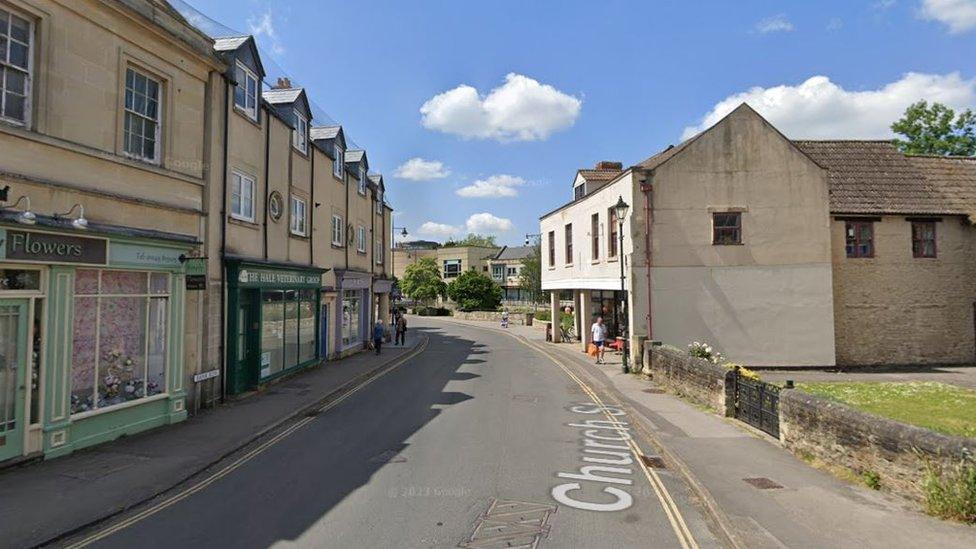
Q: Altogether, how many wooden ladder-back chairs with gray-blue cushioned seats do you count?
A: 0